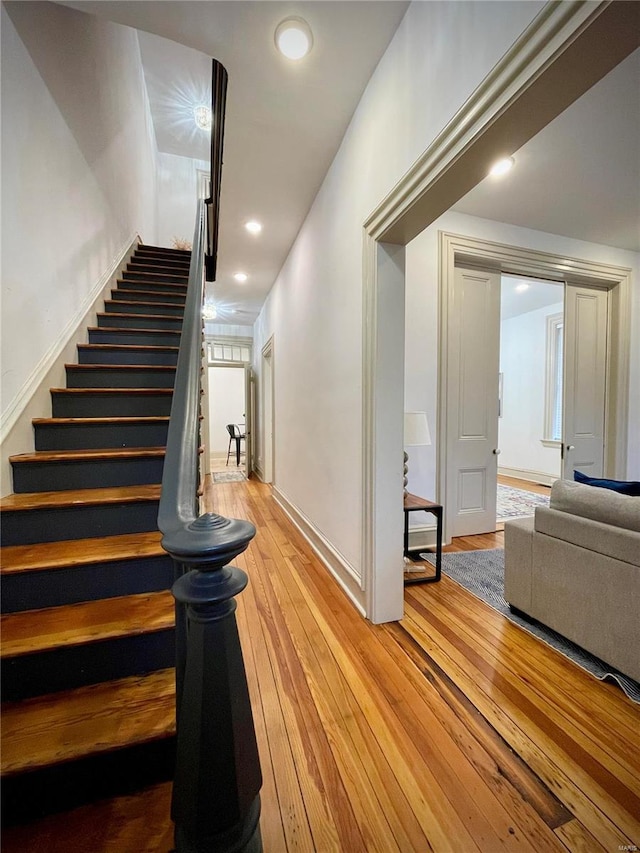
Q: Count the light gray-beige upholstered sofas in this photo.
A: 1